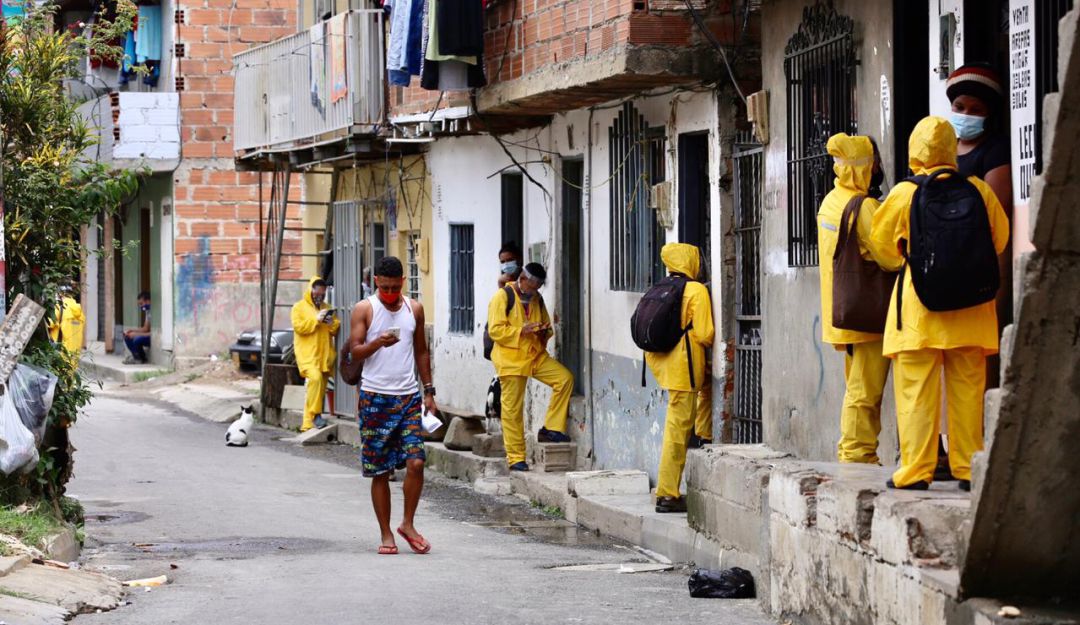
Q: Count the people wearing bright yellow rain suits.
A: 6